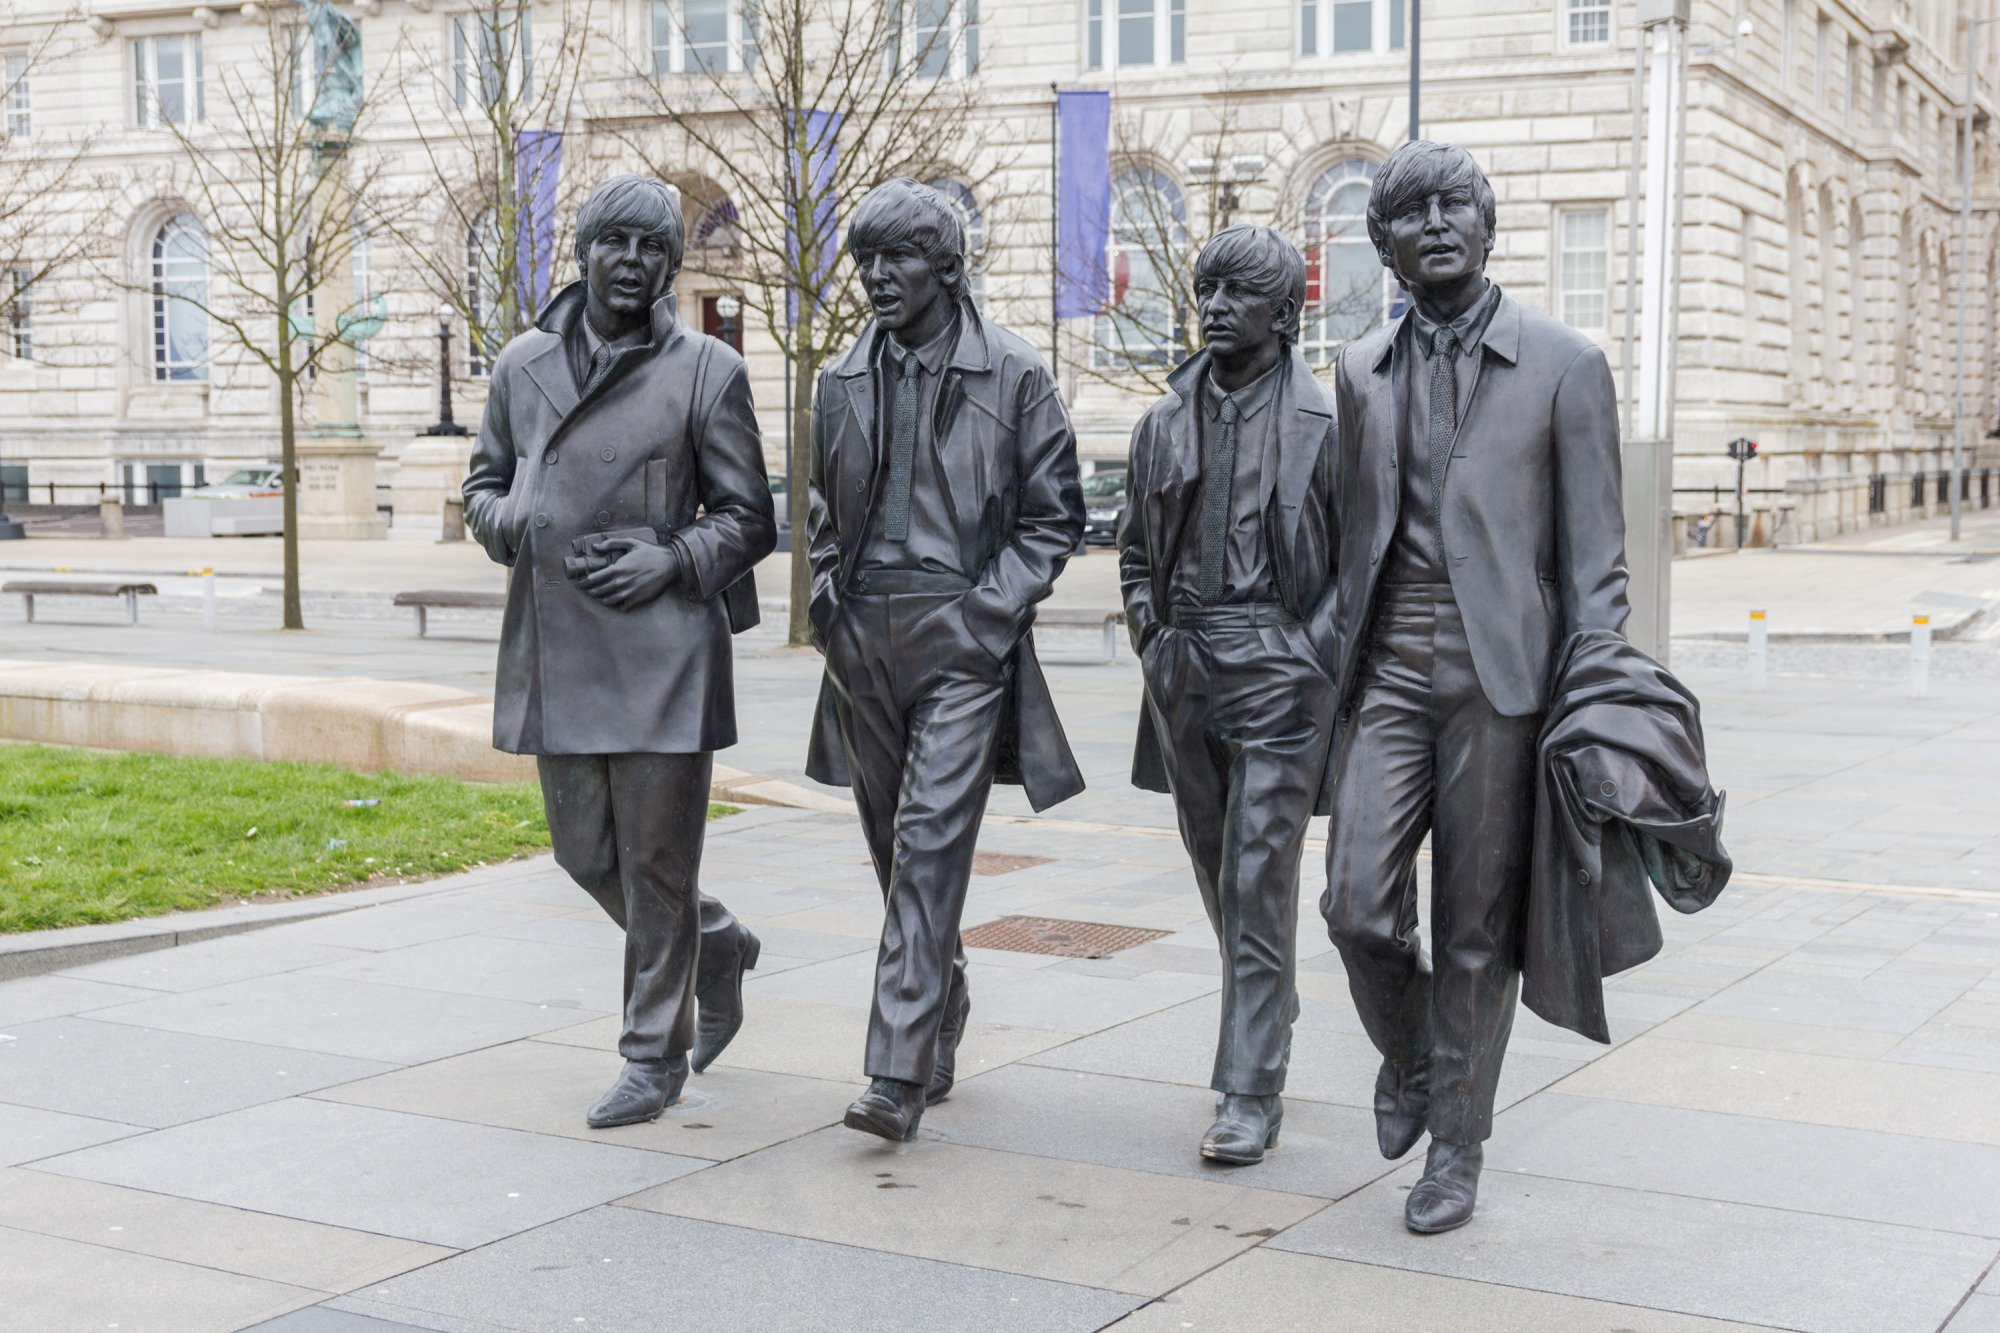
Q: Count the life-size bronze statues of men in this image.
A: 4